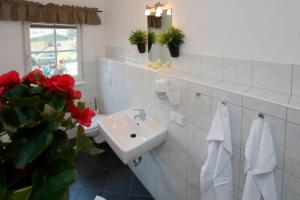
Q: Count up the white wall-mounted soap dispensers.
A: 1